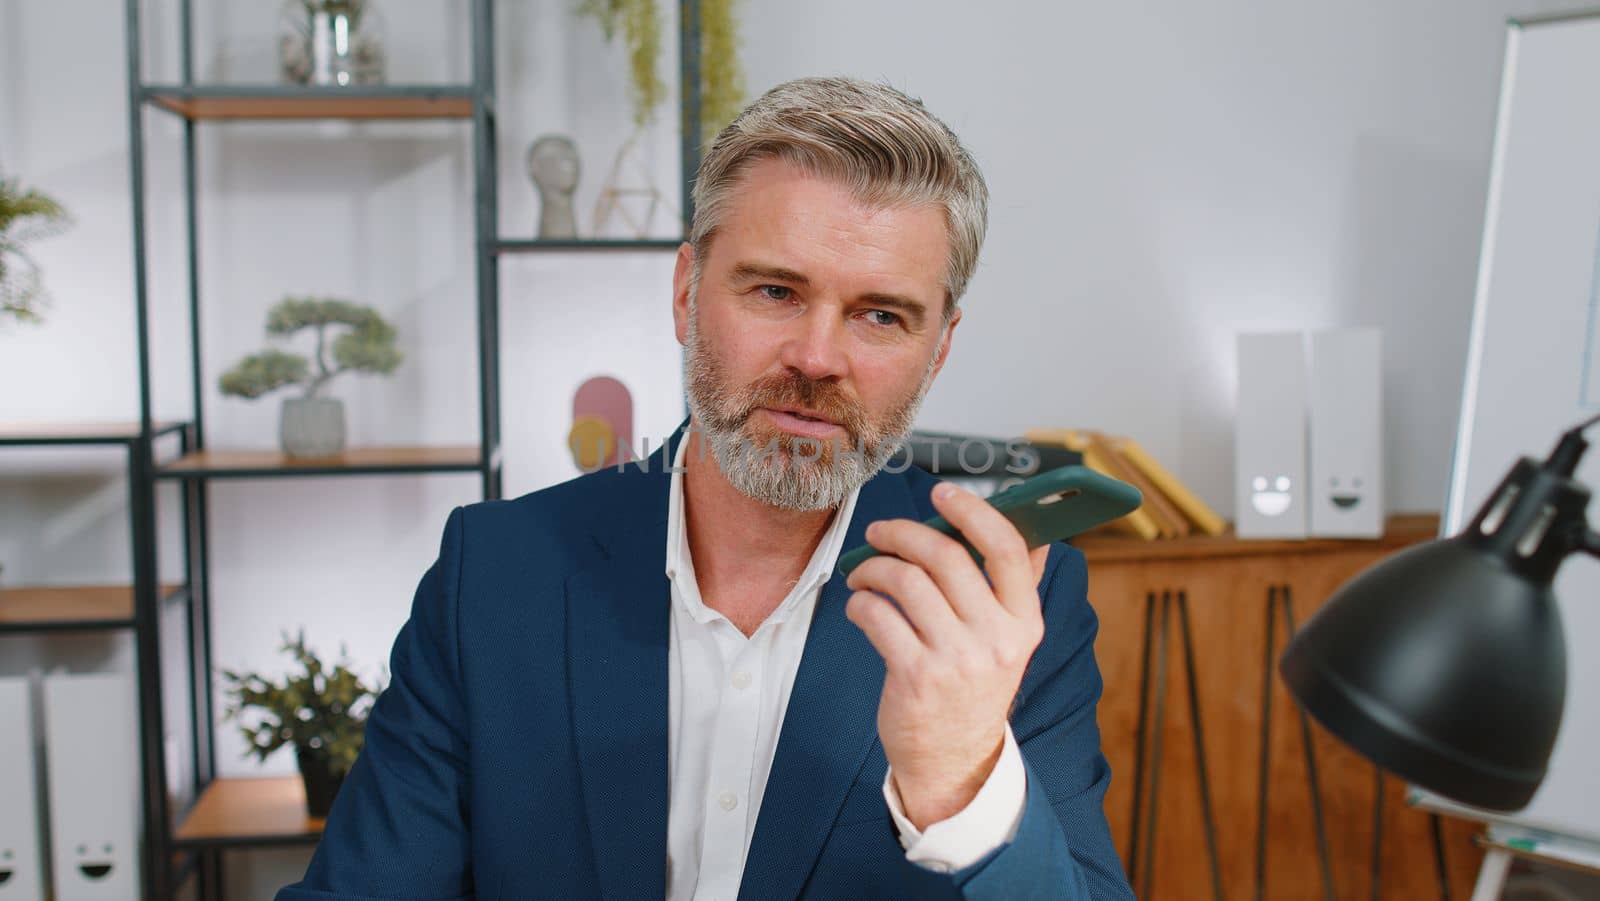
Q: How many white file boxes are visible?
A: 4